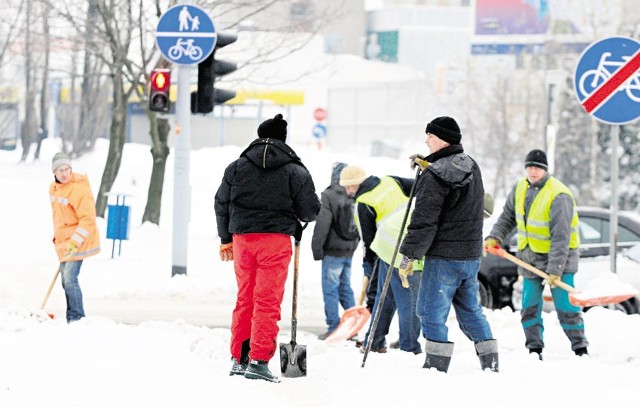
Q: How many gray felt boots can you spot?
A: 2